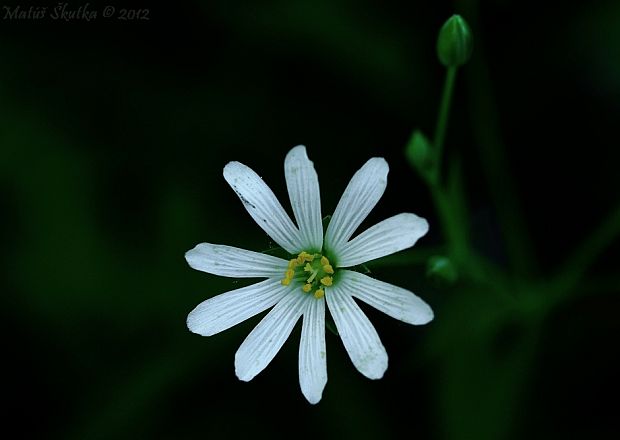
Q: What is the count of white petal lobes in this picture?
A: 10